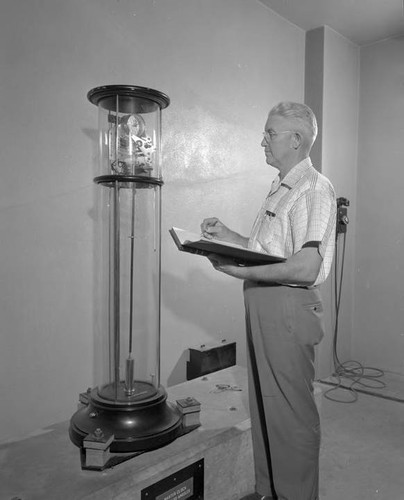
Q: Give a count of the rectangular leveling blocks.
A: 3